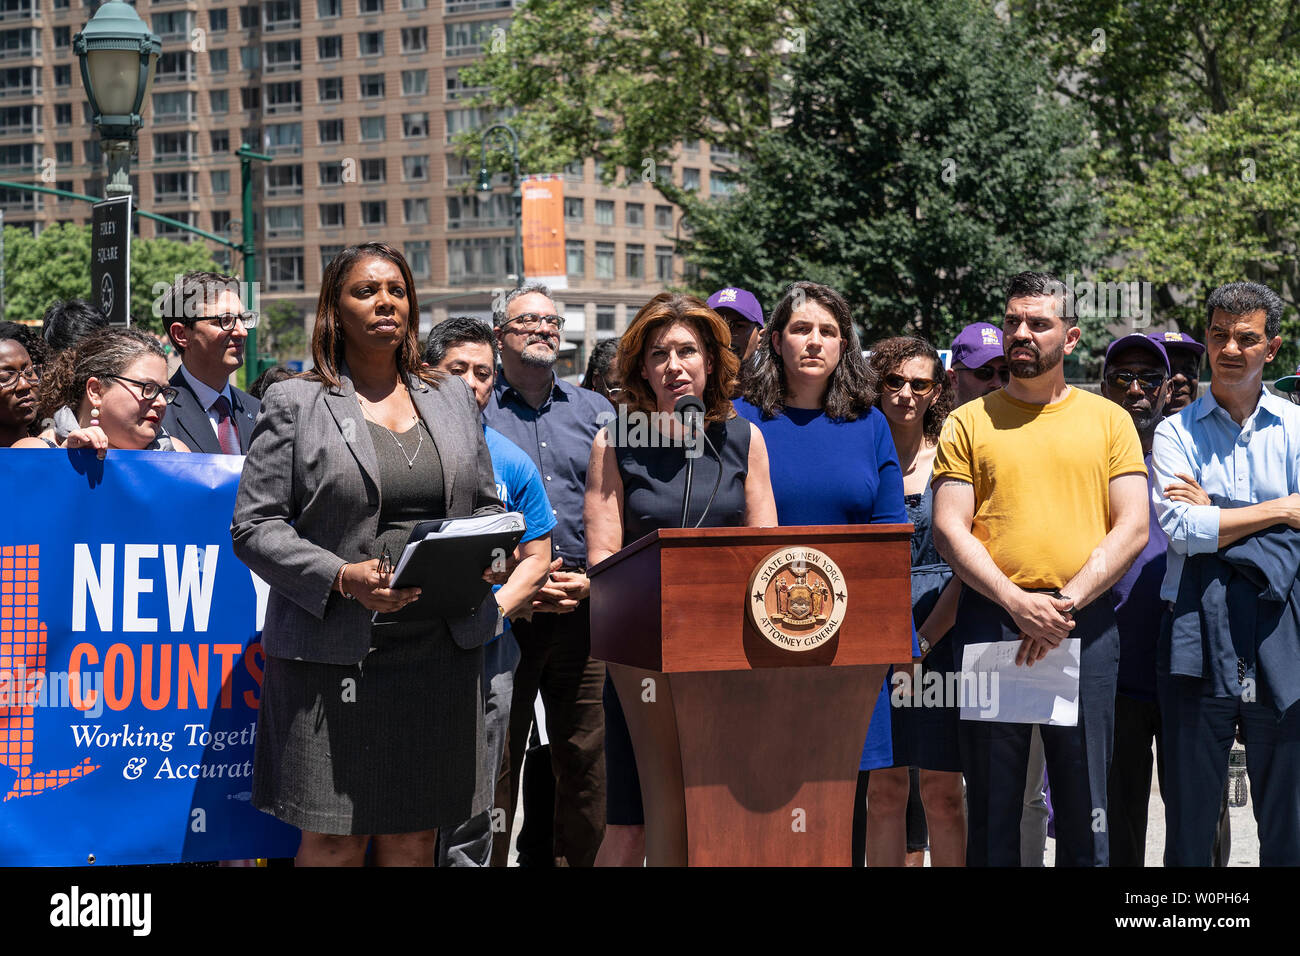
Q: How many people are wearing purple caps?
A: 4